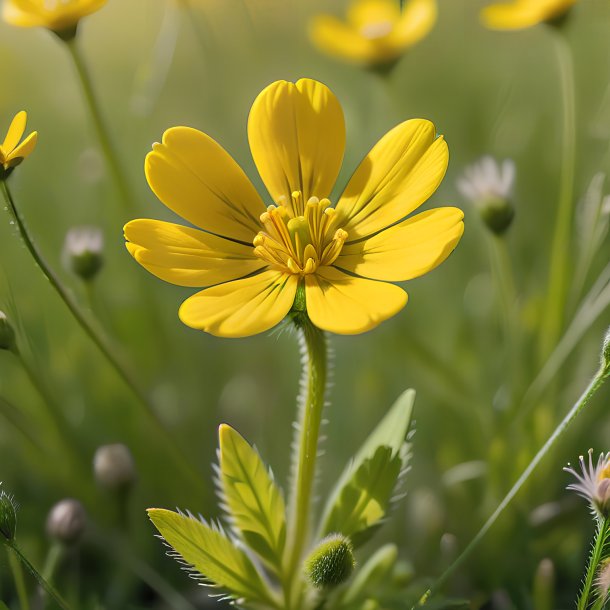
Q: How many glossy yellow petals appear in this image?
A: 7